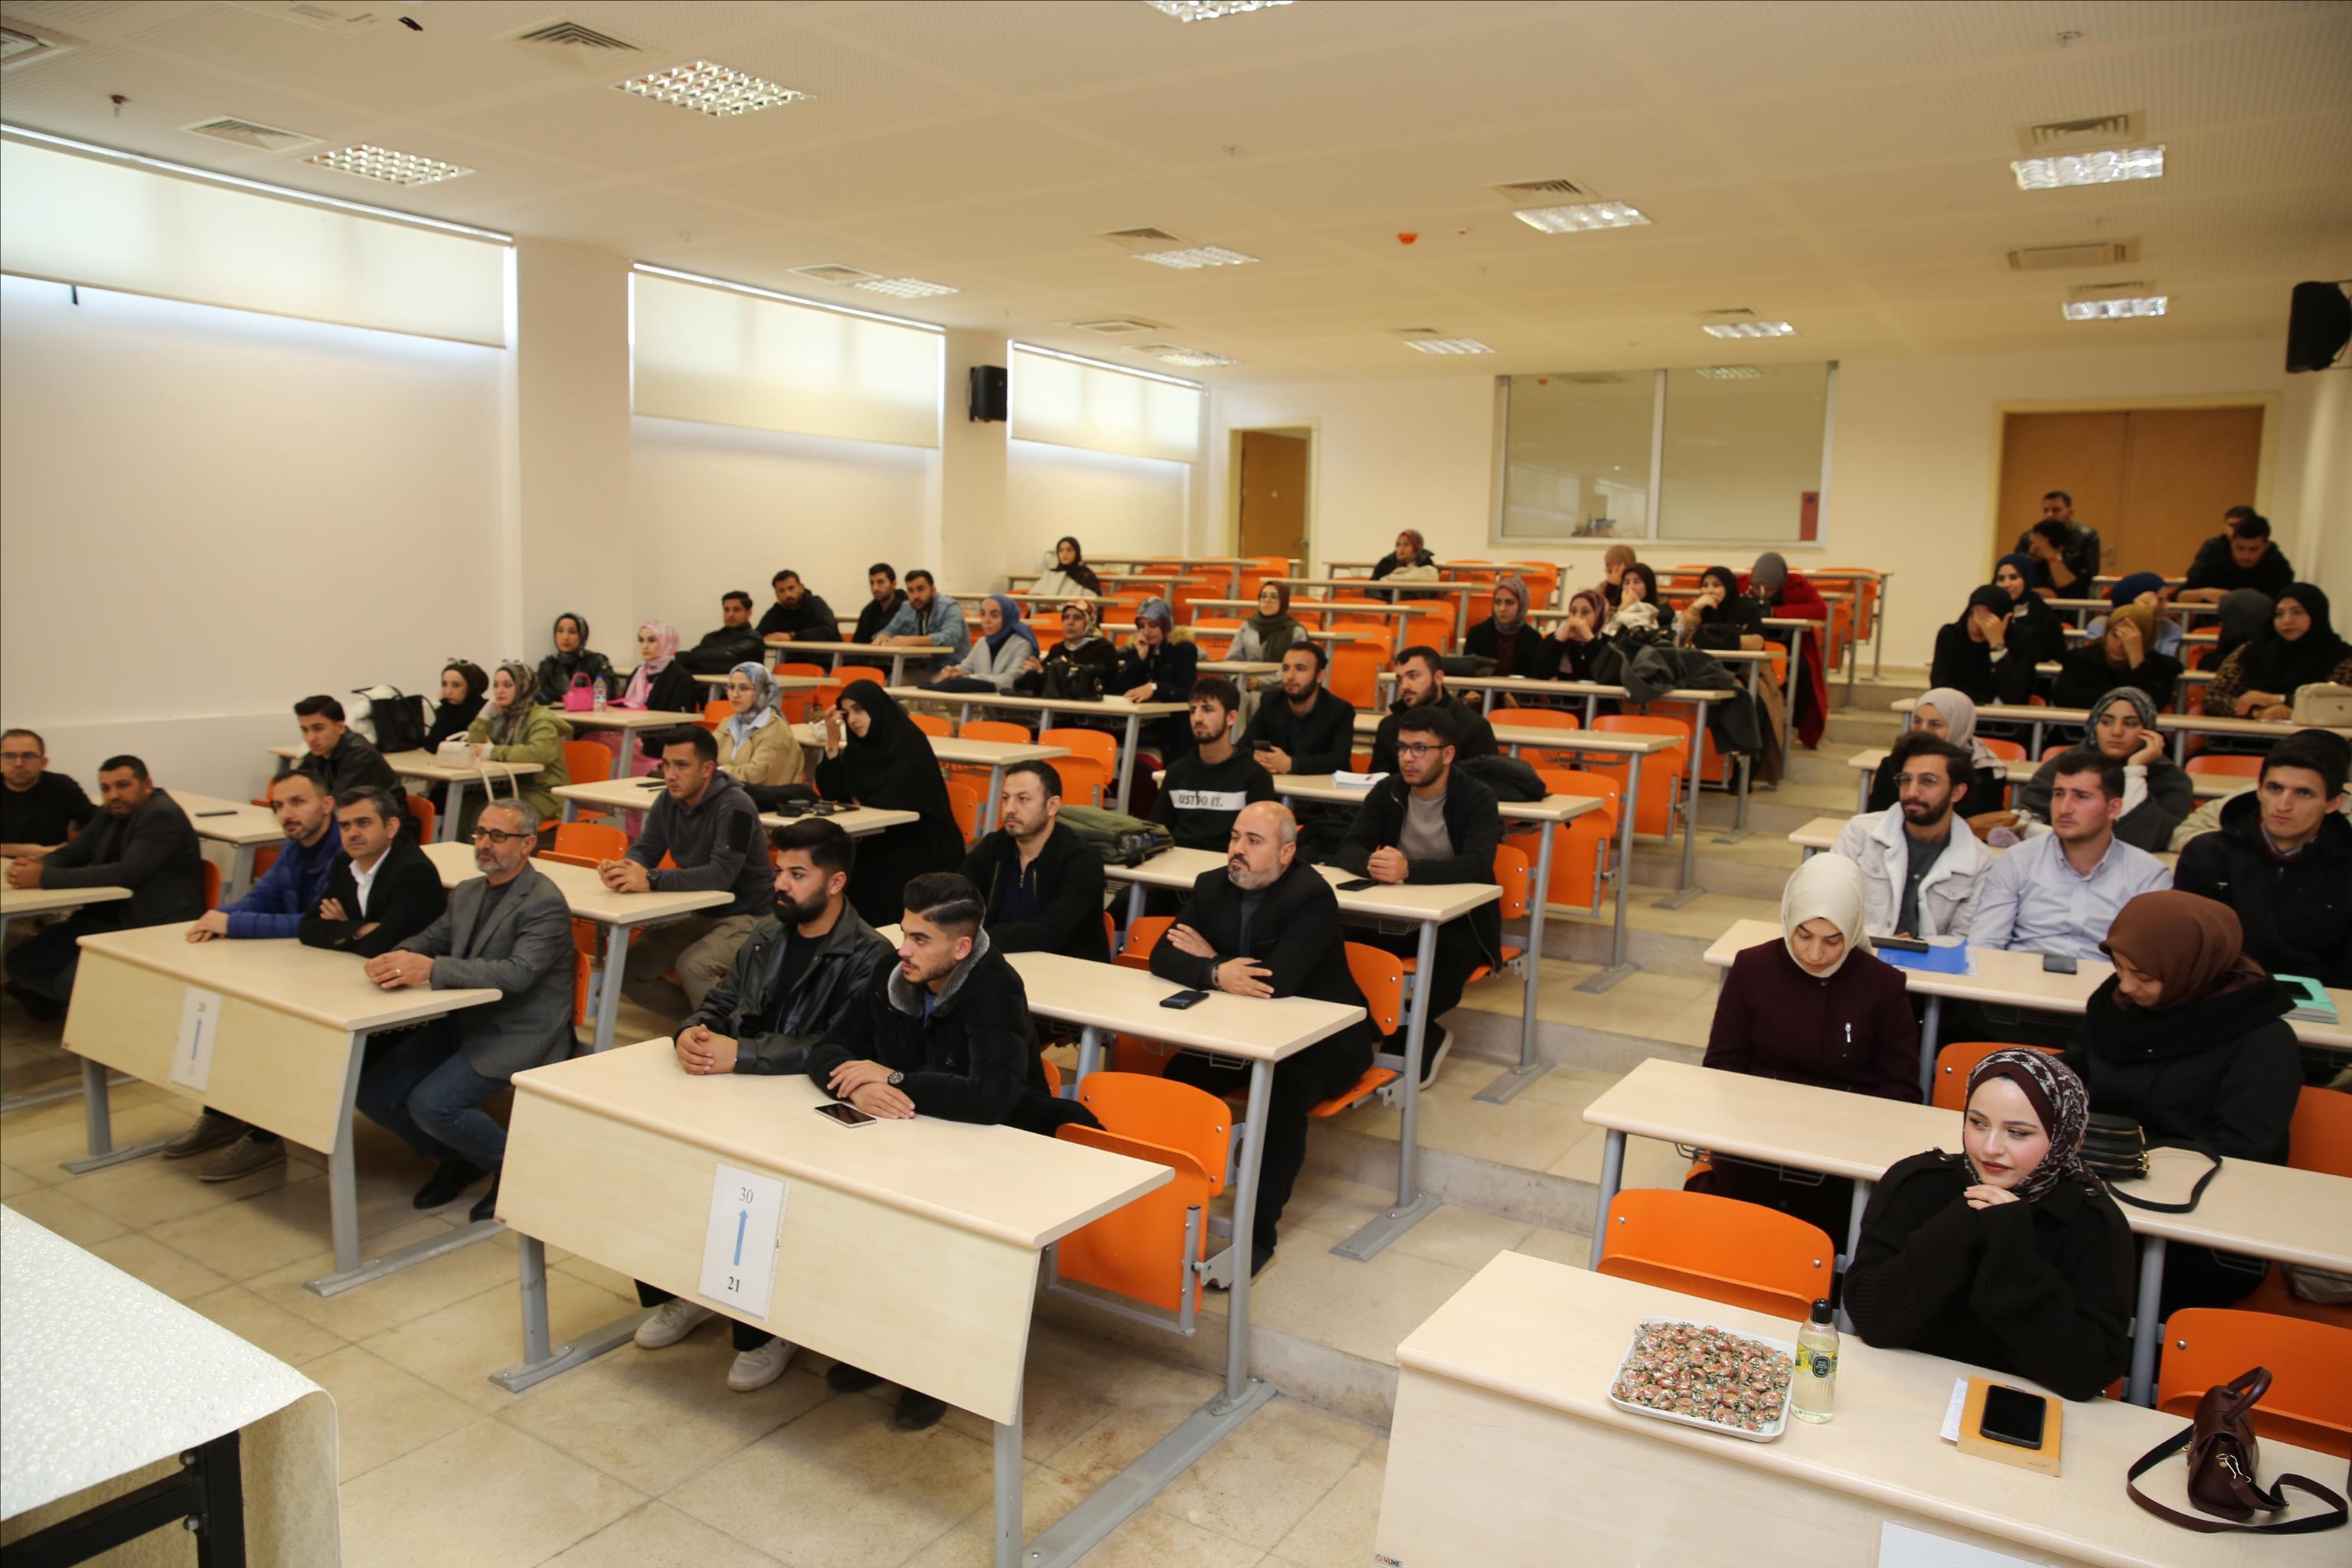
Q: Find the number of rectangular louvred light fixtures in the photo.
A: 11